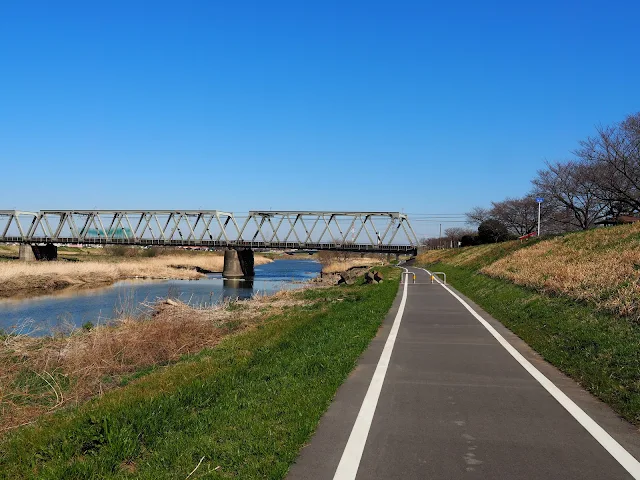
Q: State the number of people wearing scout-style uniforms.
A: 0